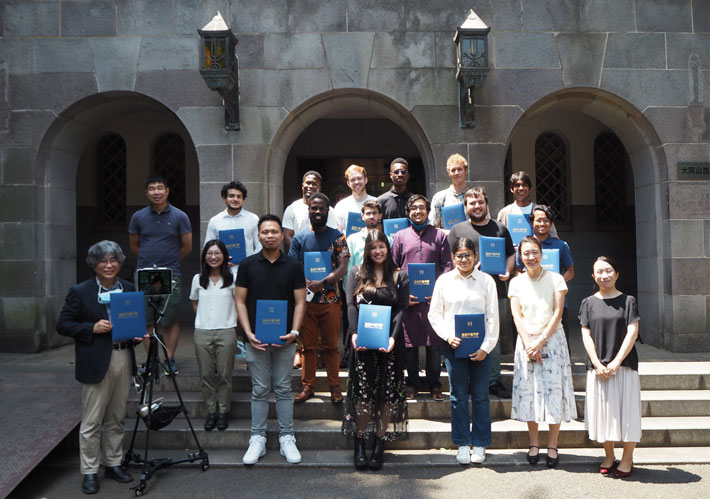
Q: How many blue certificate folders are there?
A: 13